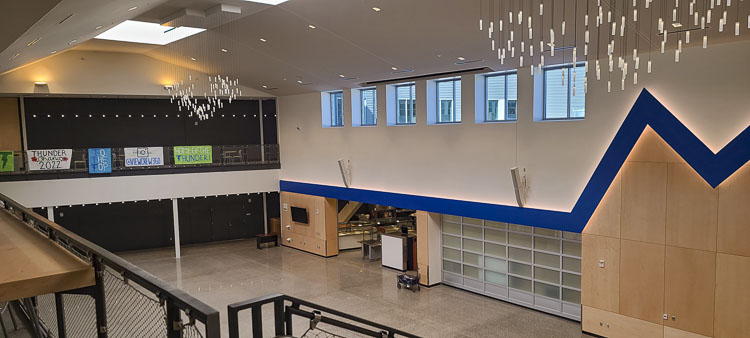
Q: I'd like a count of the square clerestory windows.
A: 6